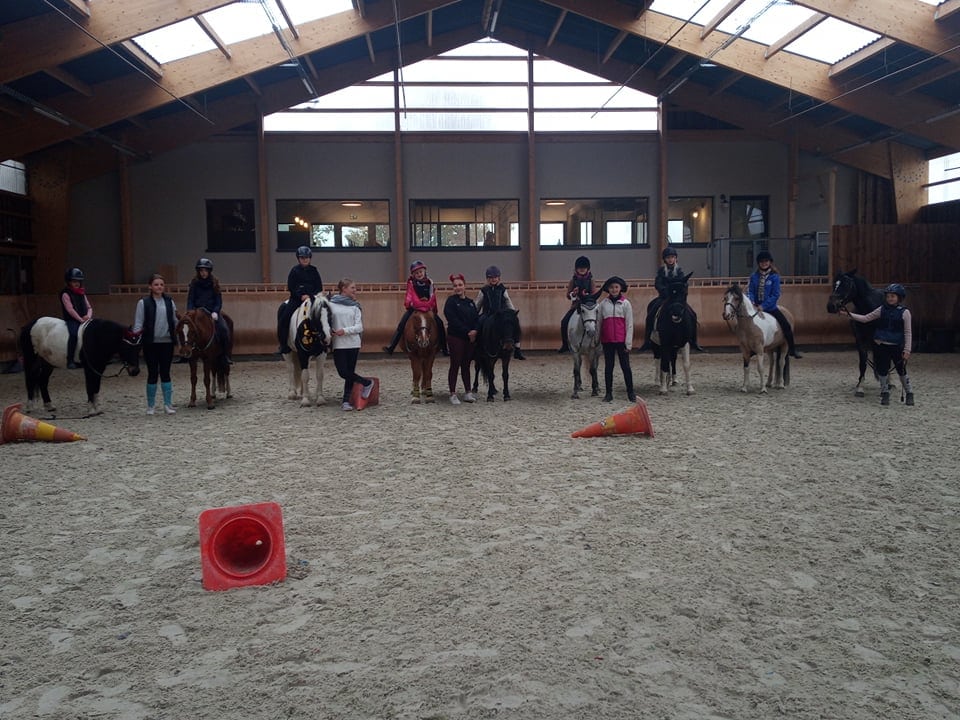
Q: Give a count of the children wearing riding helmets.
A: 9